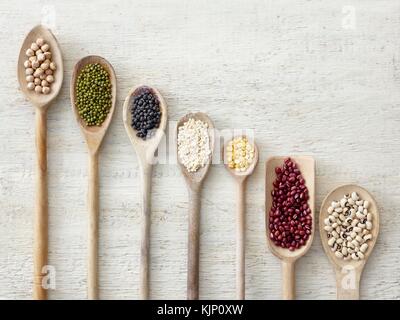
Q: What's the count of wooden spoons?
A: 7